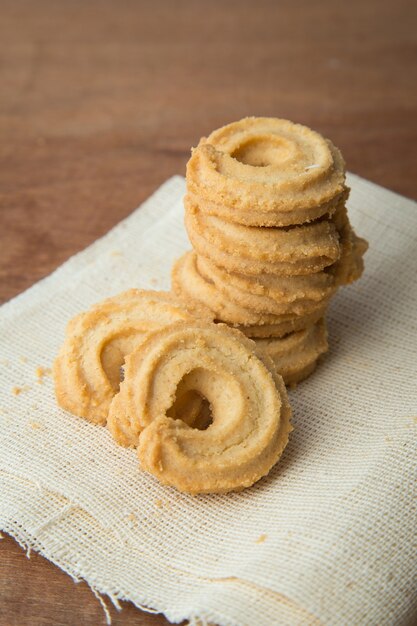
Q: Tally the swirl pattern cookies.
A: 7